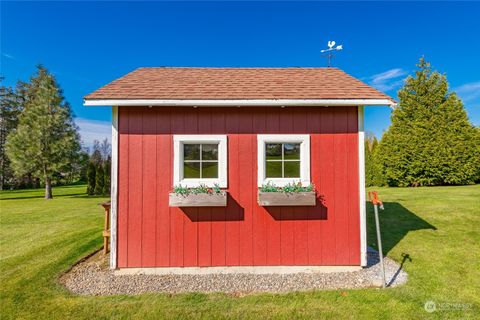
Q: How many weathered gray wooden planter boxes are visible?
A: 2